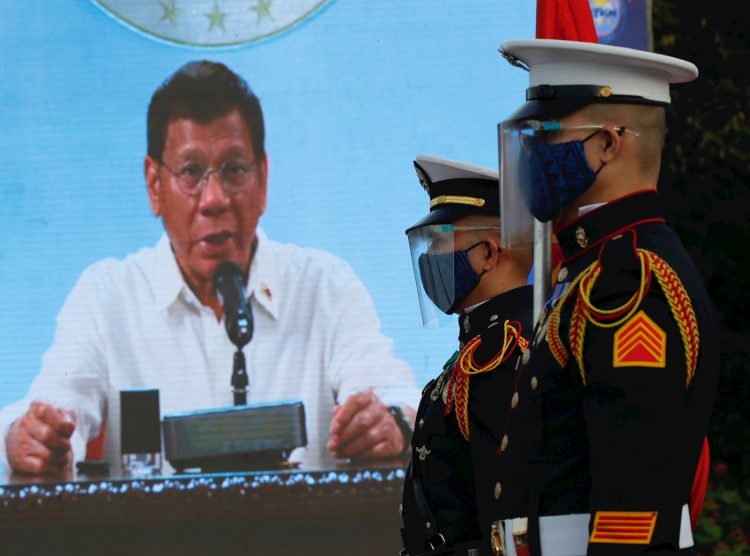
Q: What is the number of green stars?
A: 3